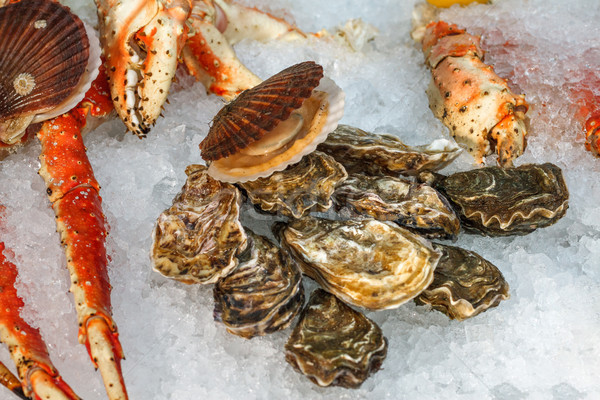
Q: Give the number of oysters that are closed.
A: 9